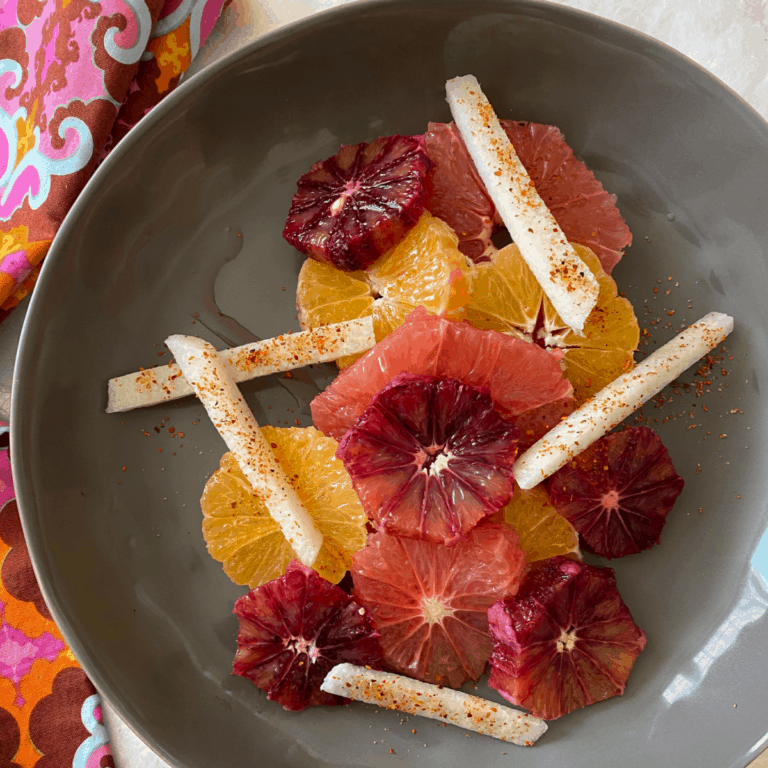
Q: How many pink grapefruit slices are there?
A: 3